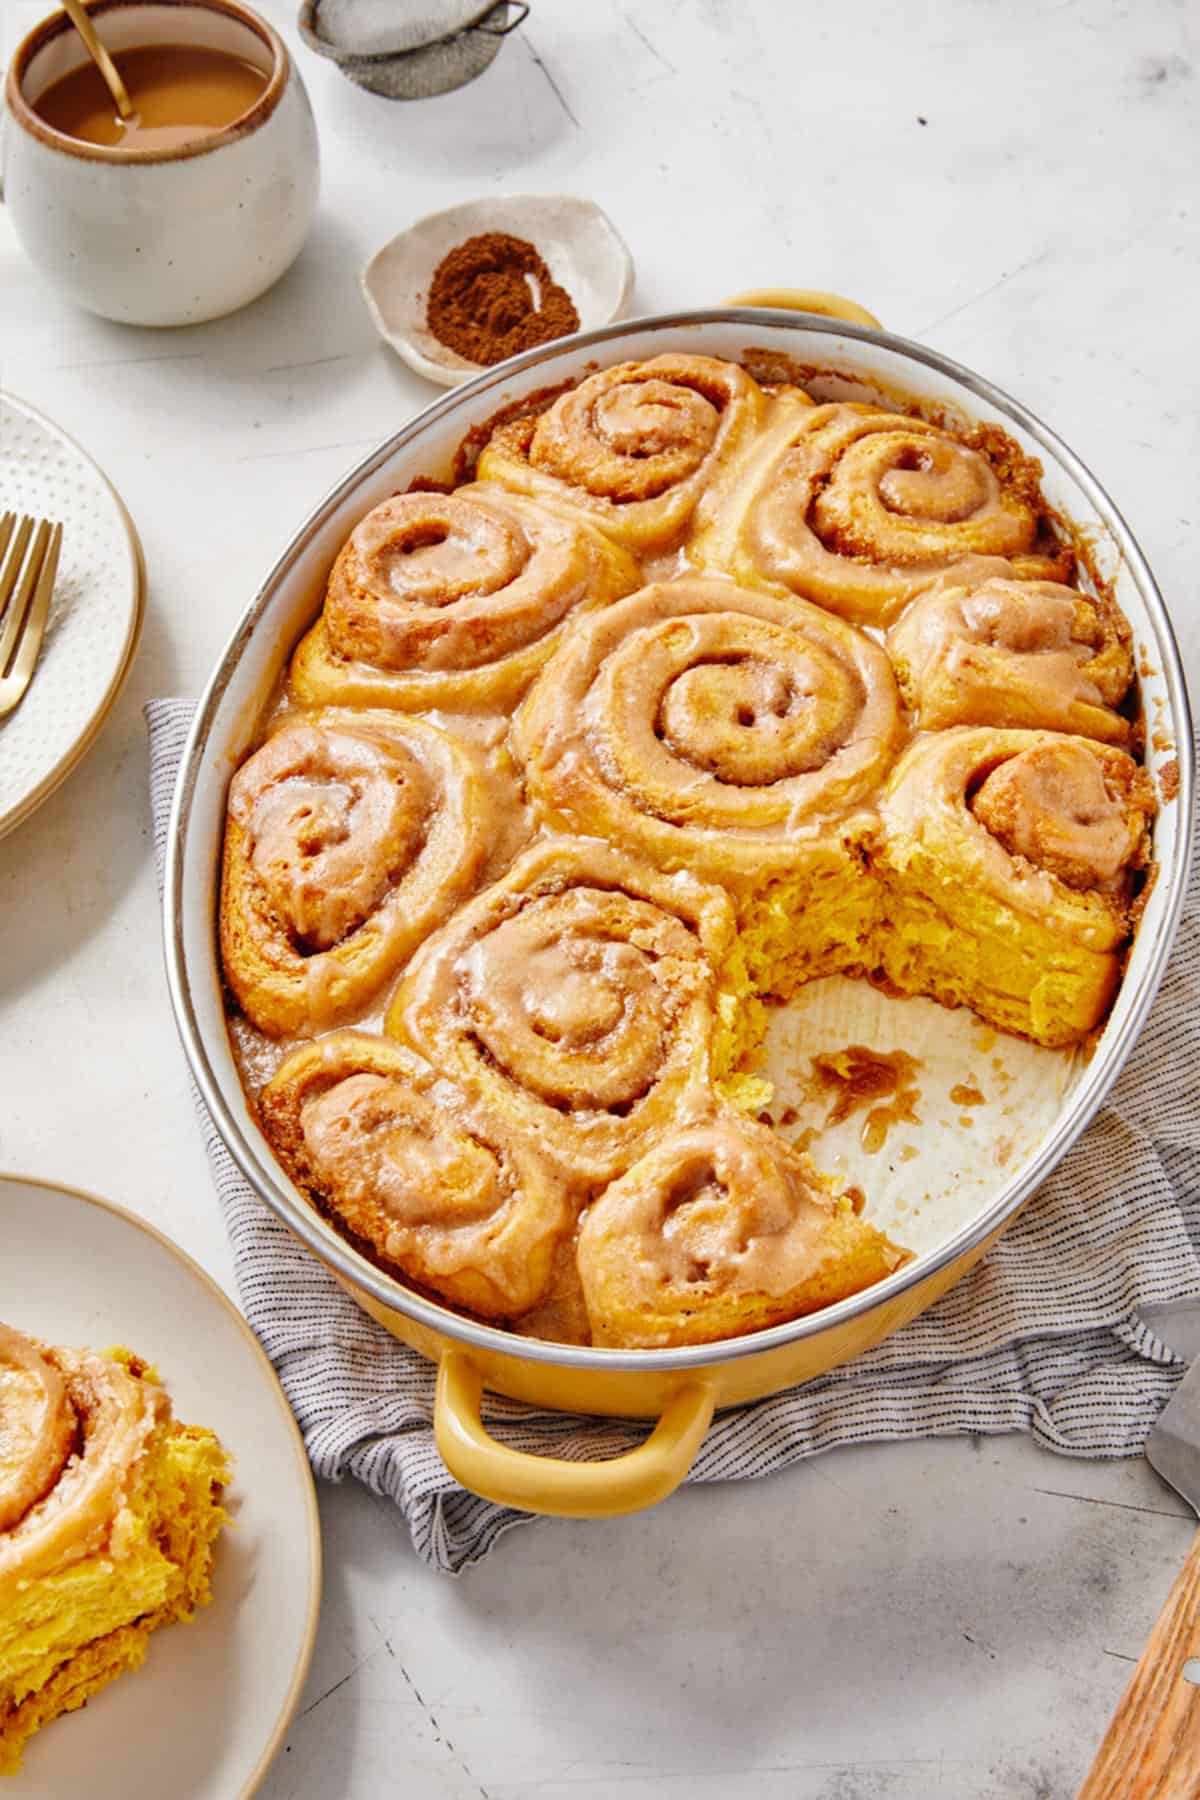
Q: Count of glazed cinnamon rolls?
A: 11